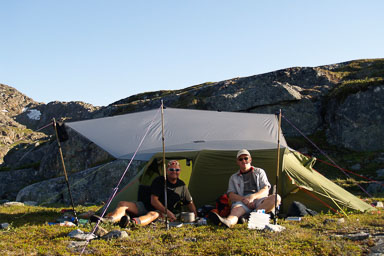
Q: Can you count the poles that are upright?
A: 3